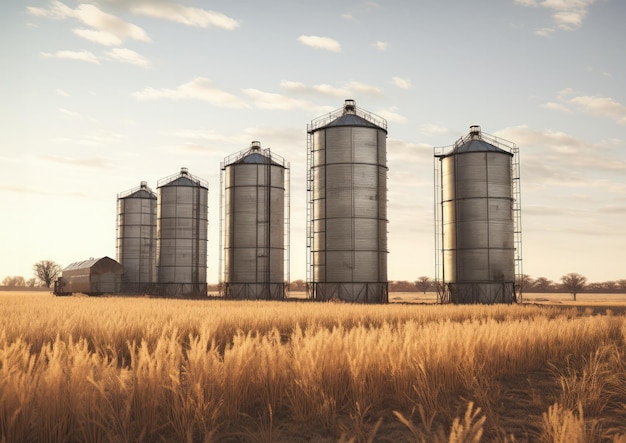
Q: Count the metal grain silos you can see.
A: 5